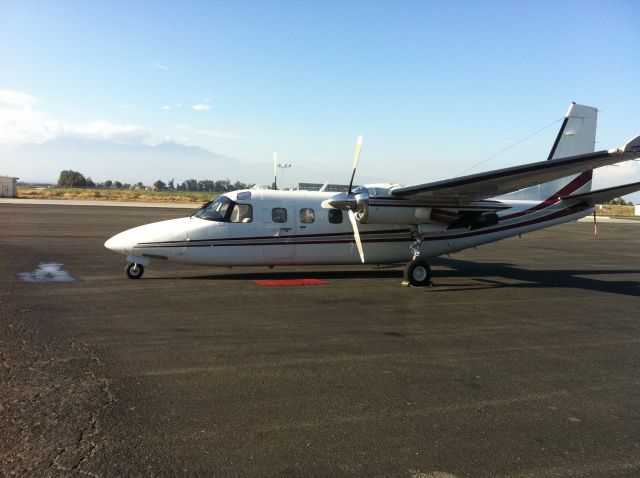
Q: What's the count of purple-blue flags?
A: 0